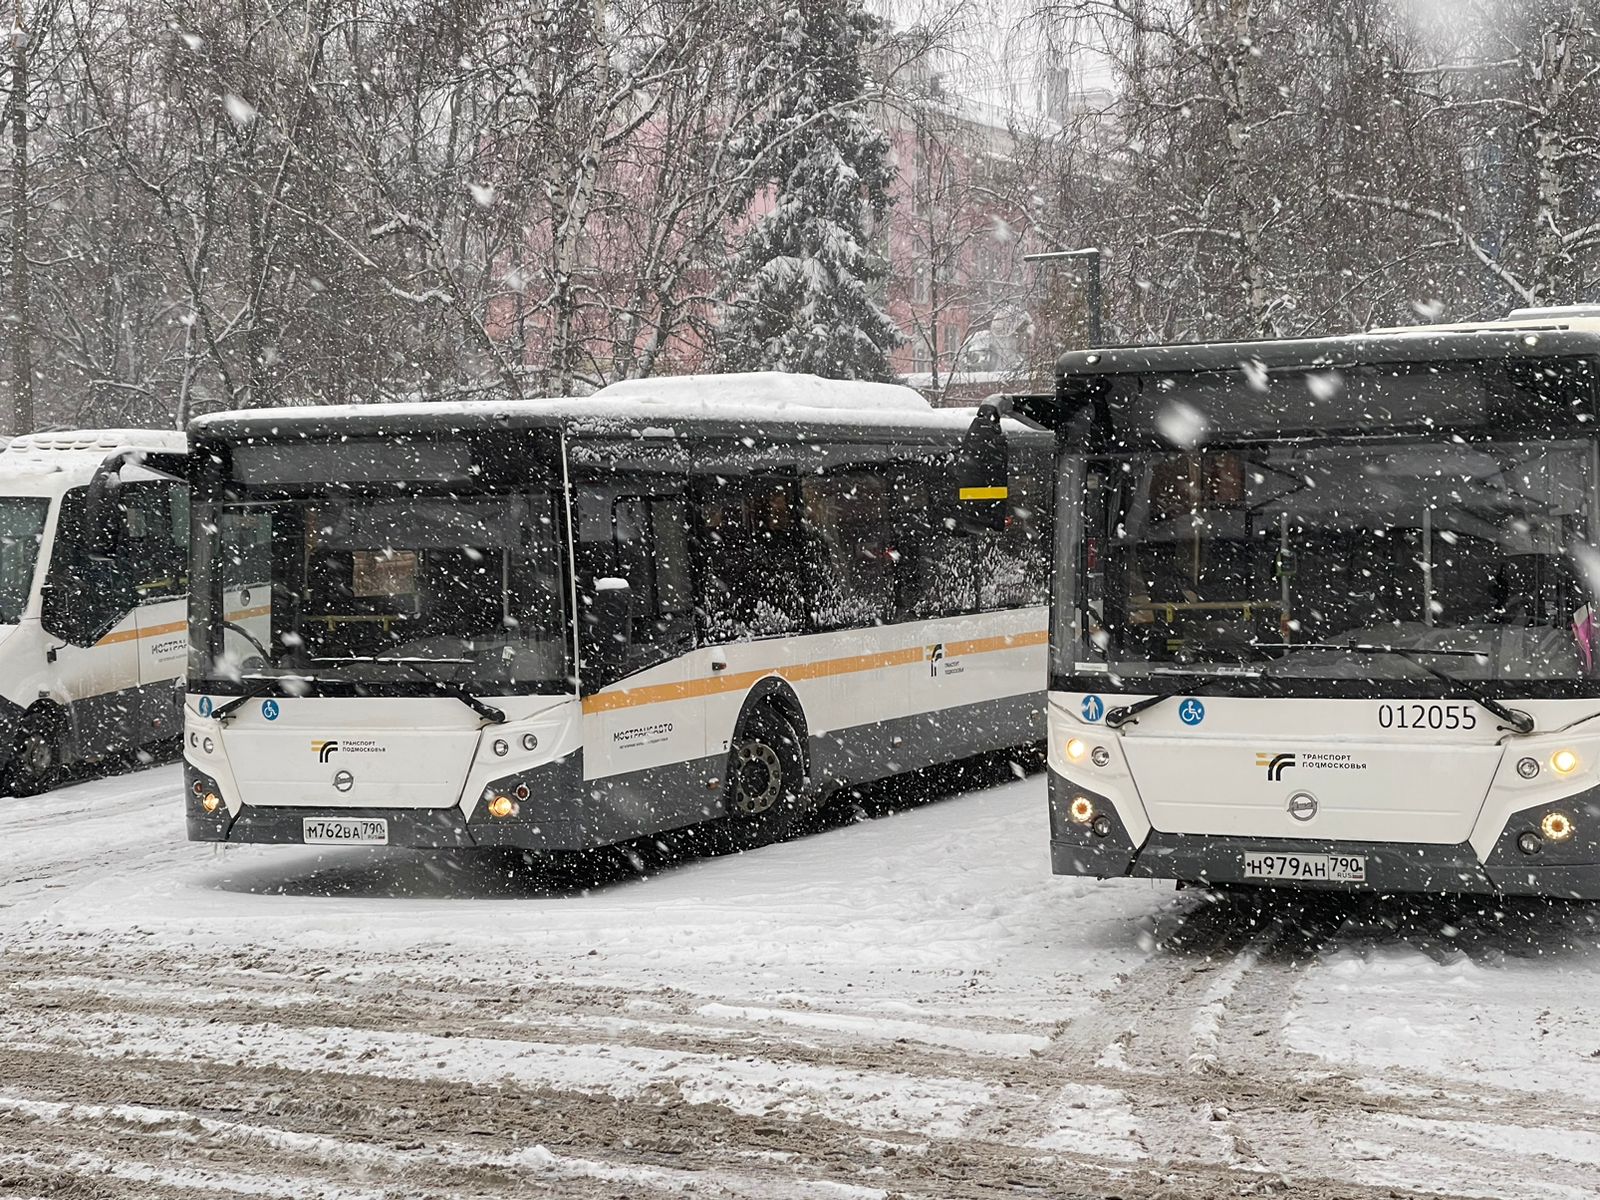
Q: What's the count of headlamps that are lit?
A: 6